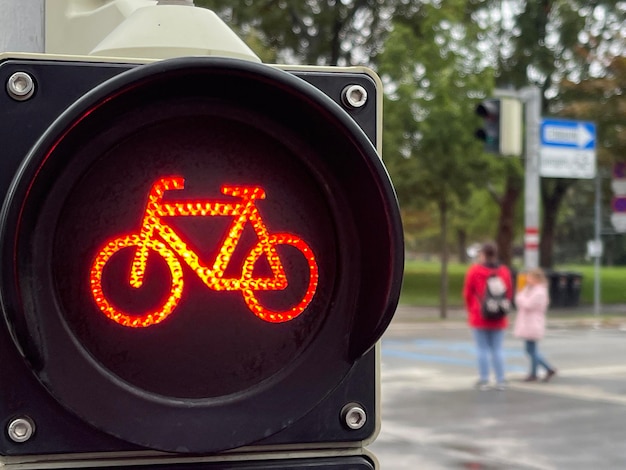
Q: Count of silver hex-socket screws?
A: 4